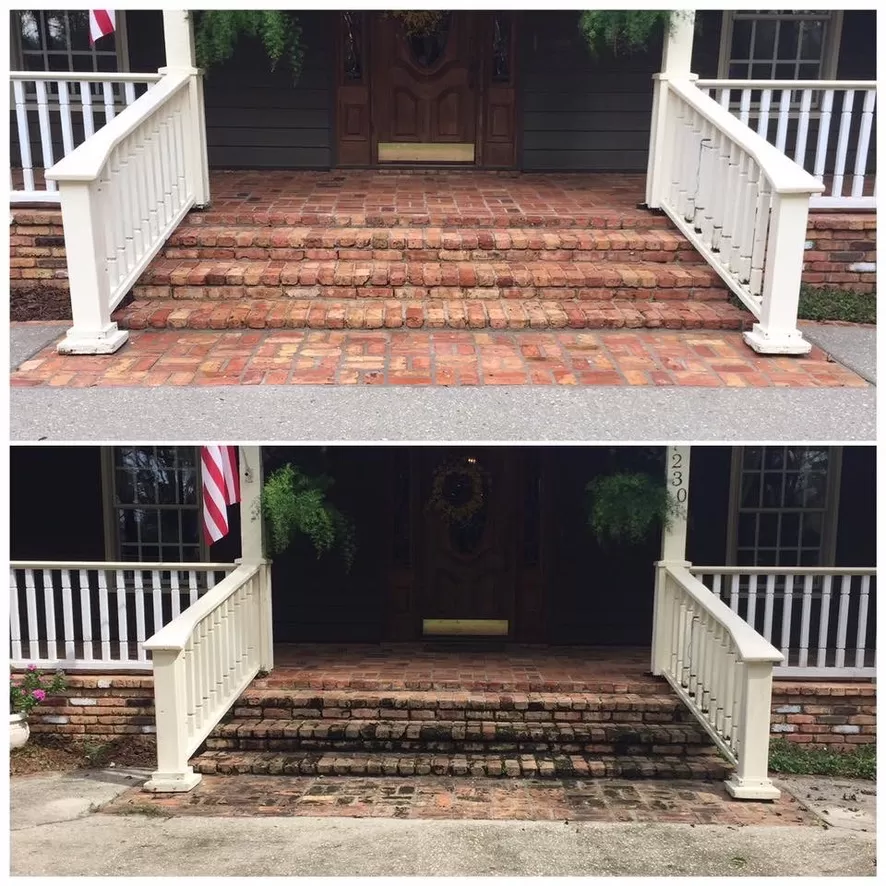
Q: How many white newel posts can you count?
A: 4